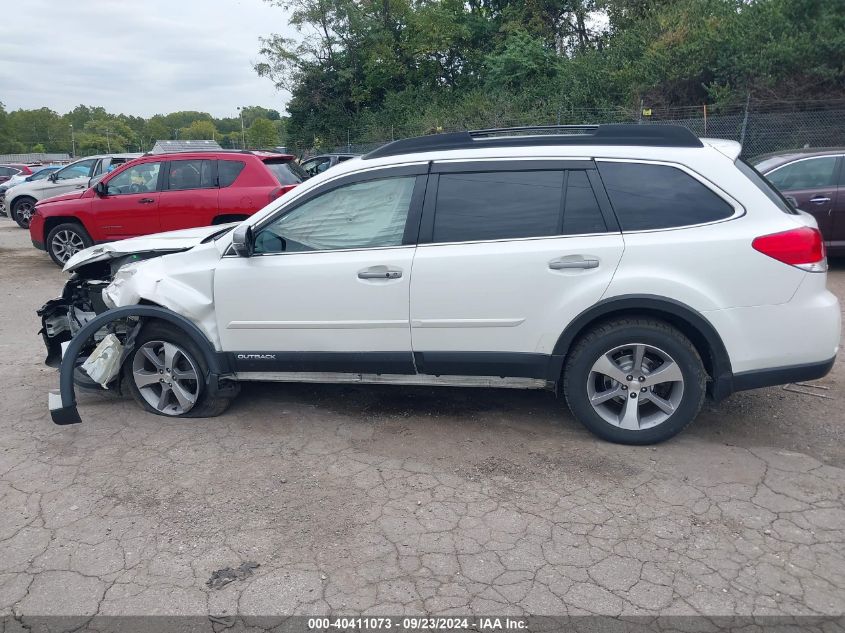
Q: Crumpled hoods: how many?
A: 1